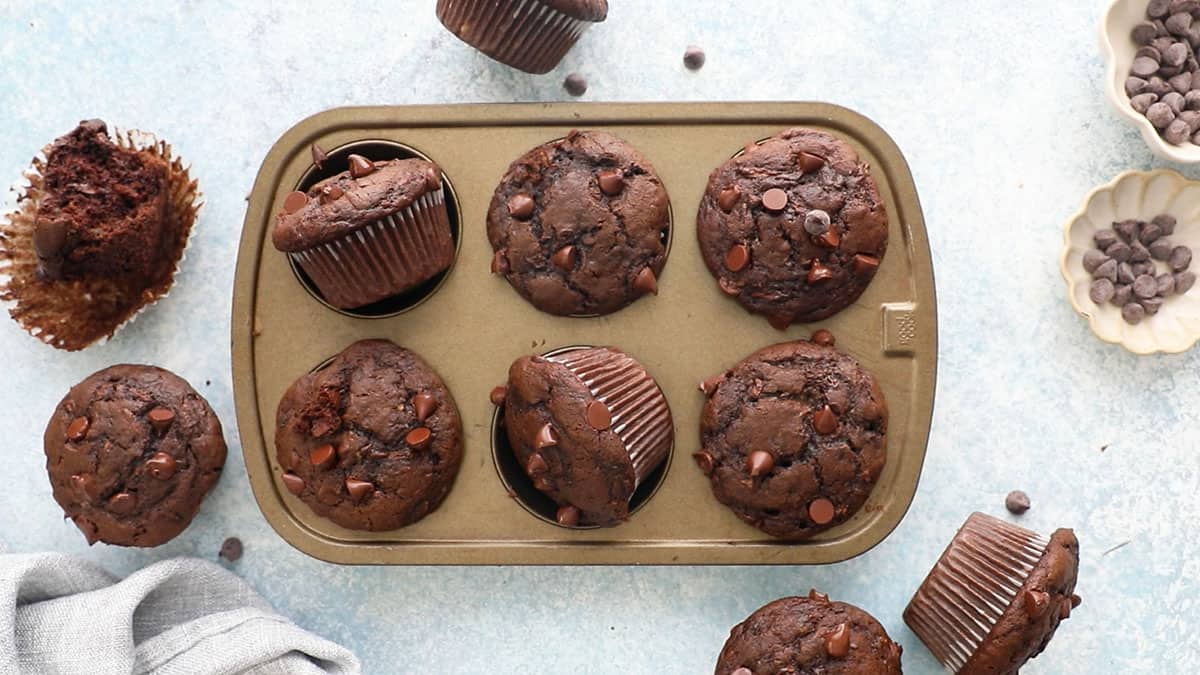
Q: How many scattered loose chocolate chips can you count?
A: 4